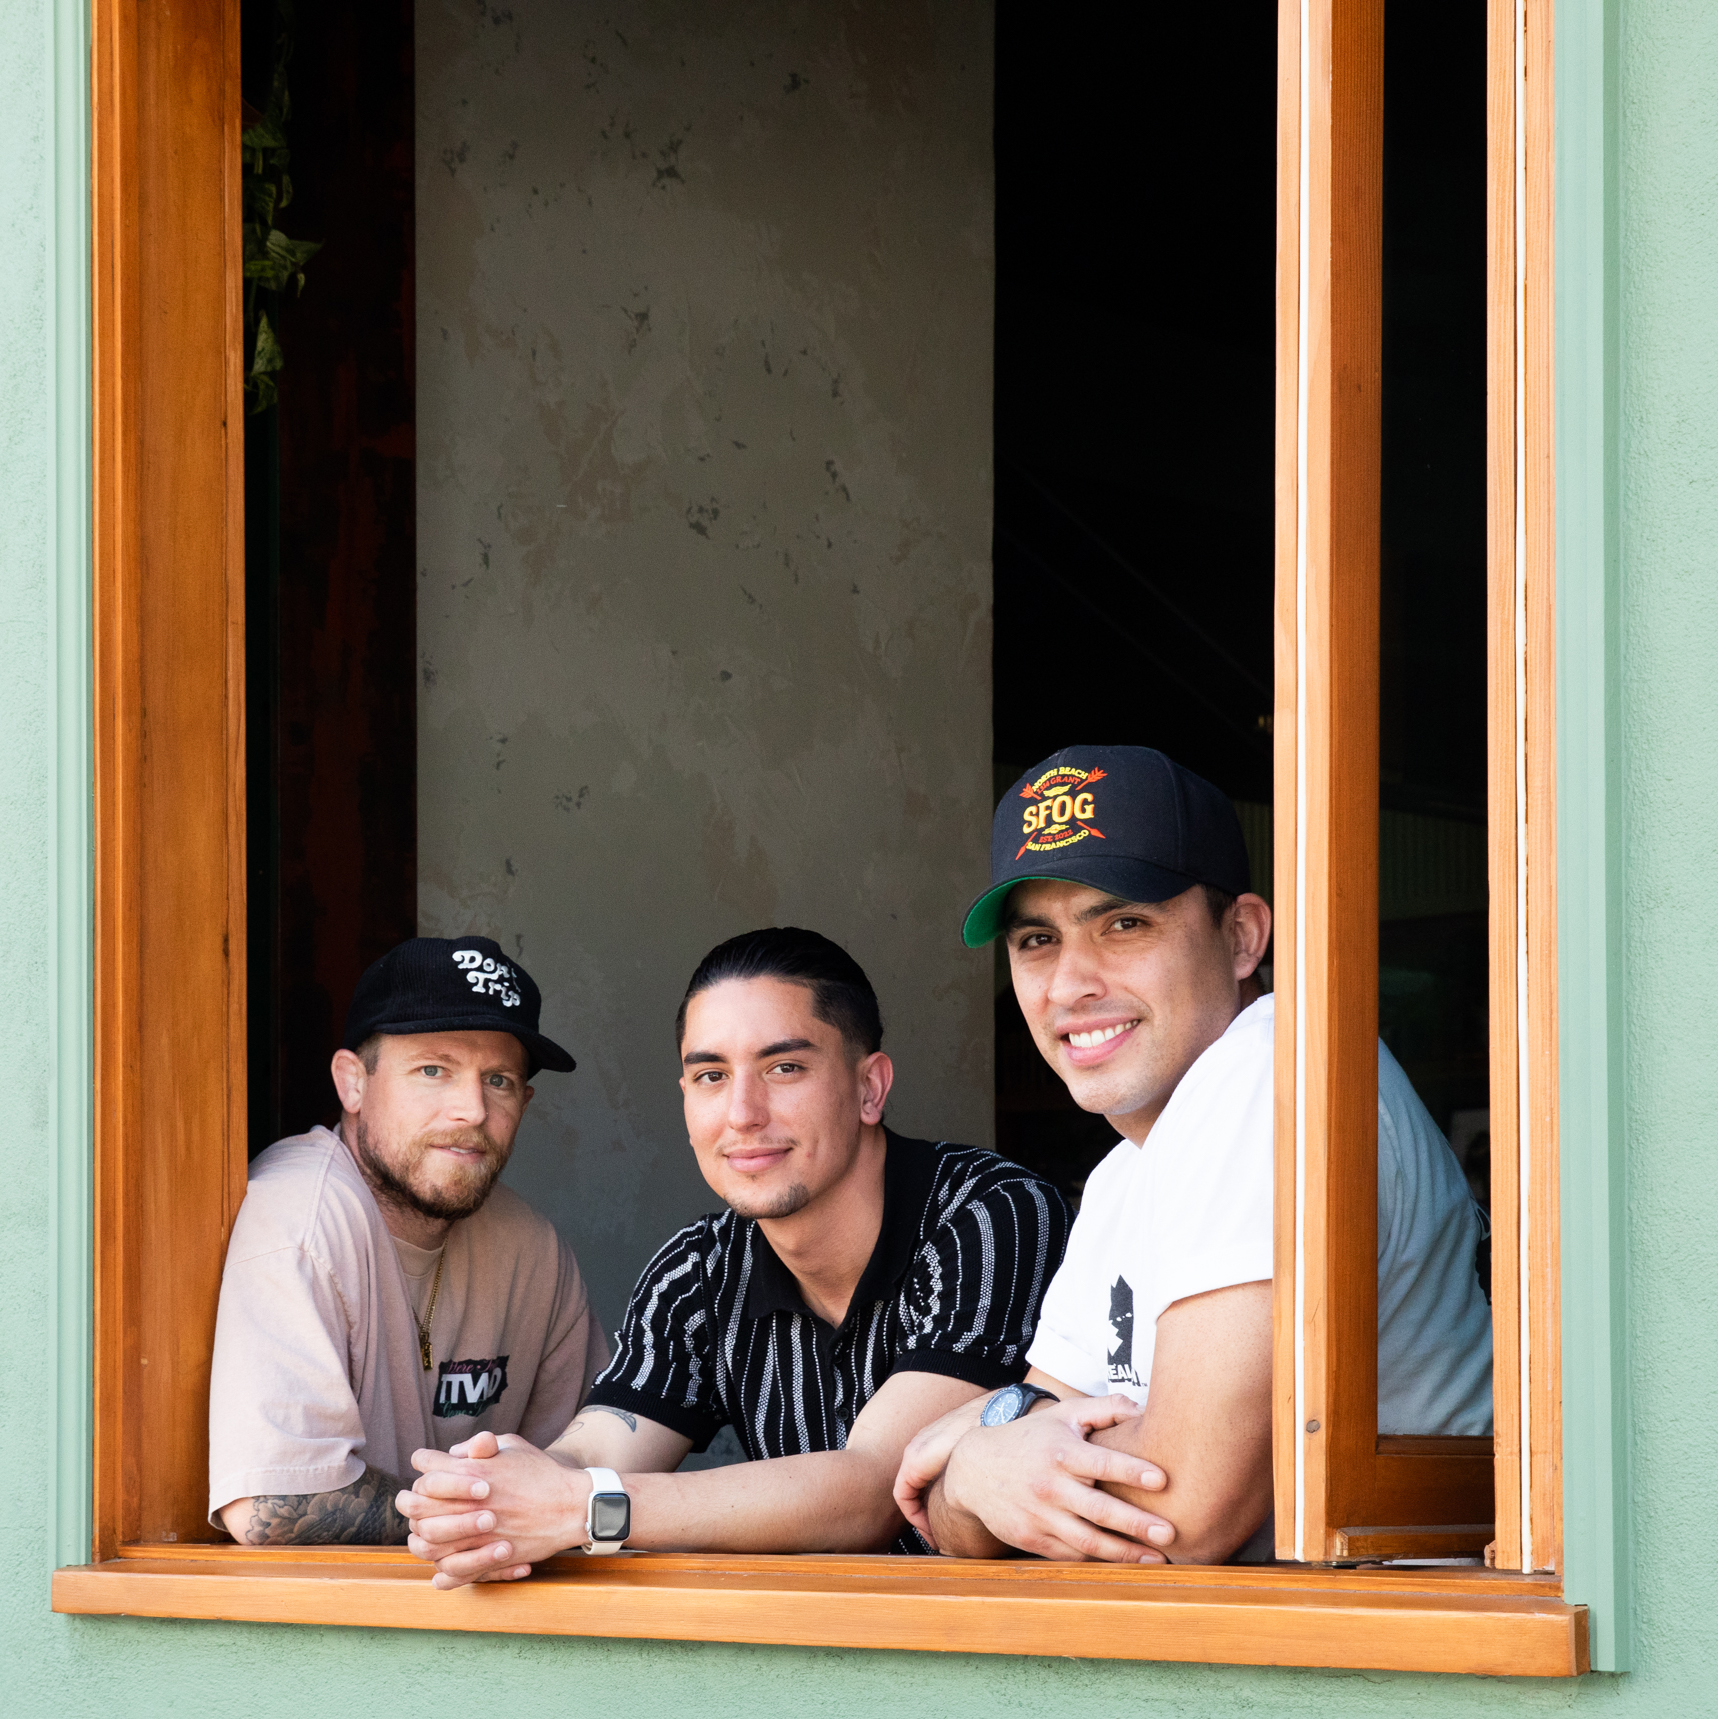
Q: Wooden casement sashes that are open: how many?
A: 2